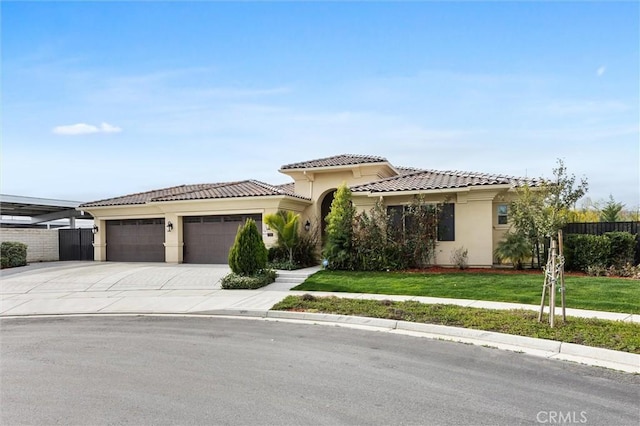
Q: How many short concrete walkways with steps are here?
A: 1